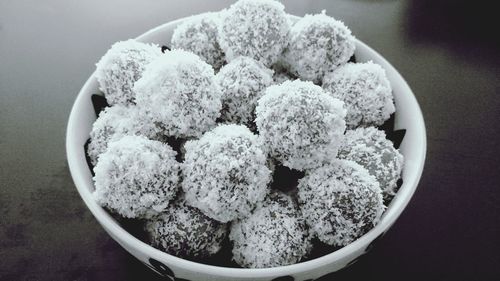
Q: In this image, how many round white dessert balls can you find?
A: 15